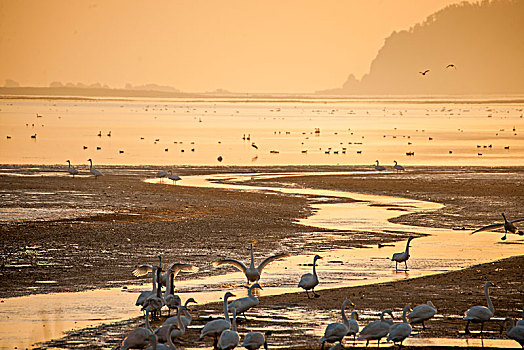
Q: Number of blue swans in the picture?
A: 0